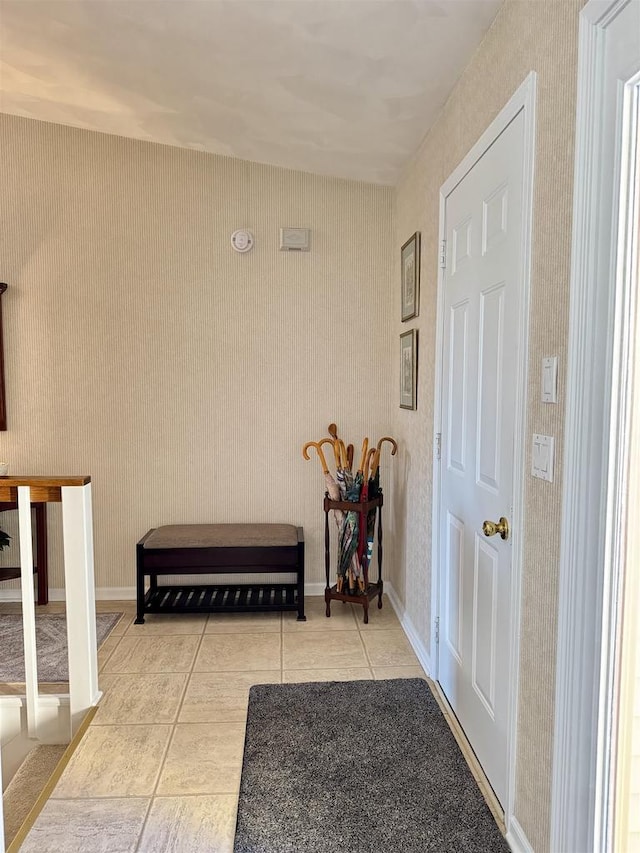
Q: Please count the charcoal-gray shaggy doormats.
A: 1